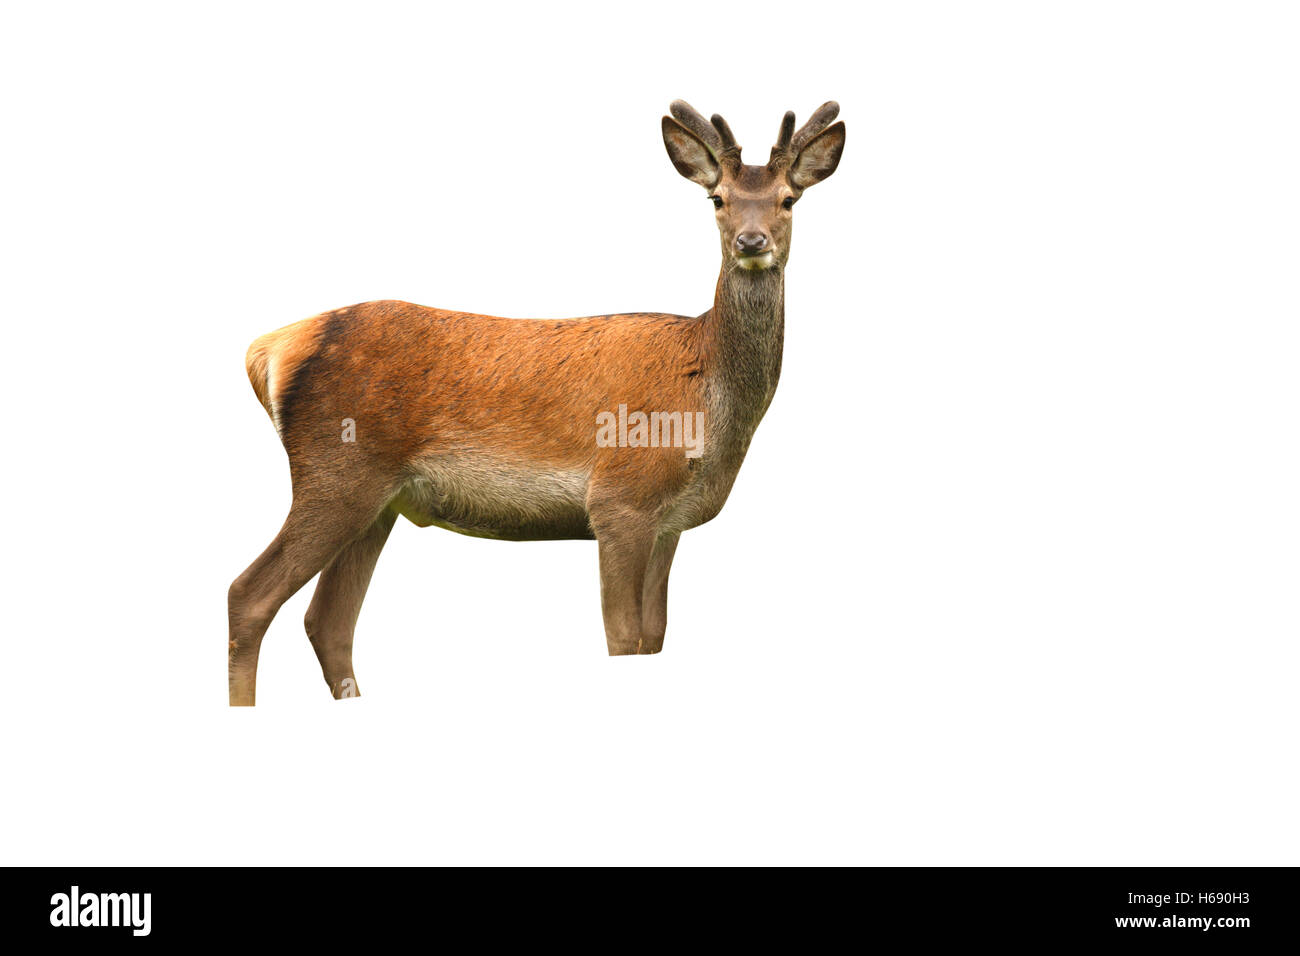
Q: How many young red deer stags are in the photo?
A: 1